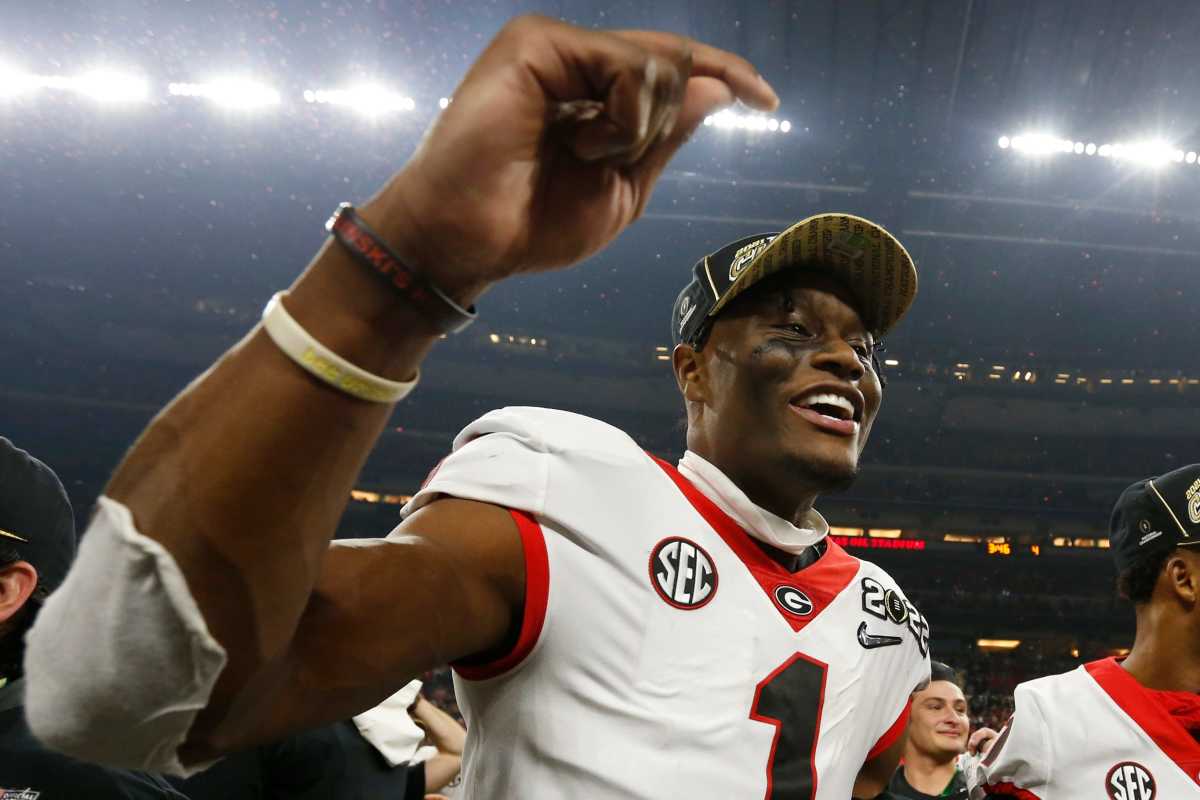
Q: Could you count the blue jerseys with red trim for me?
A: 0